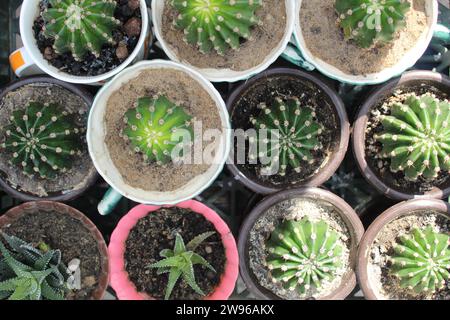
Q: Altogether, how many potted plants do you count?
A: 11